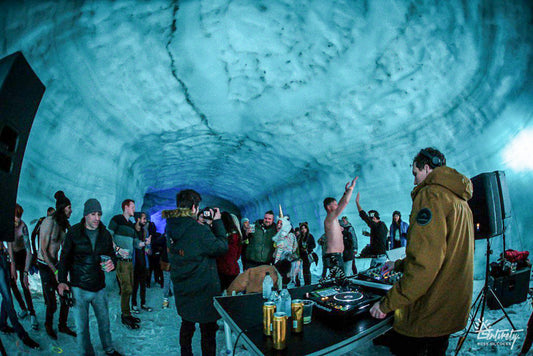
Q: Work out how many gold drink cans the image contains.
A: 3